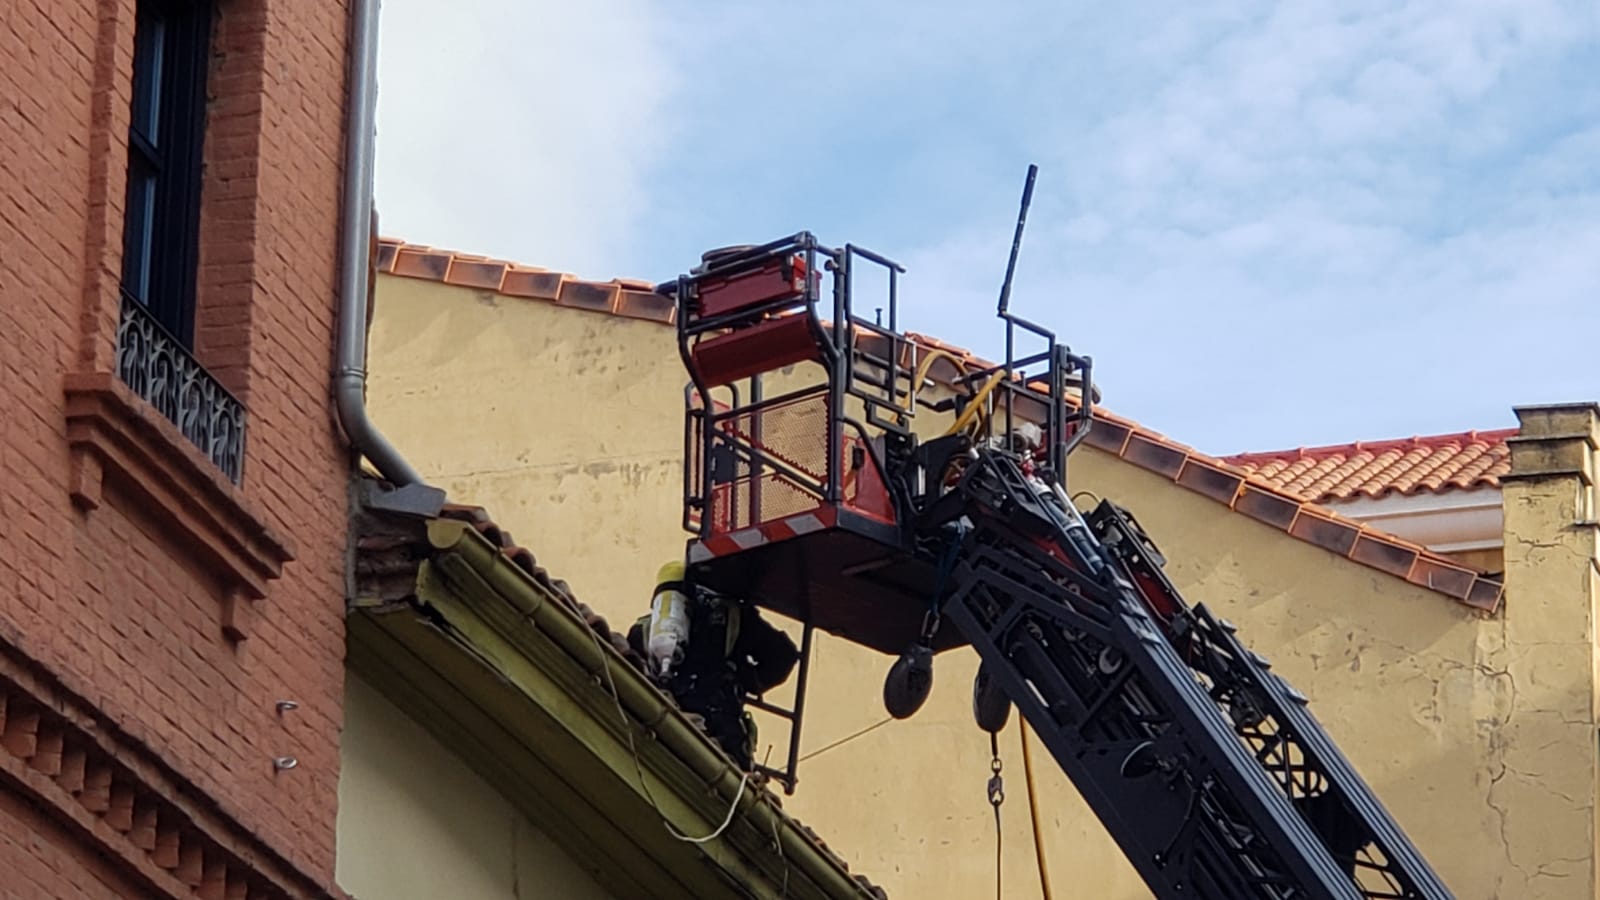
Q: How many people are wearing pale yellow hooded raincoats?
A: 0